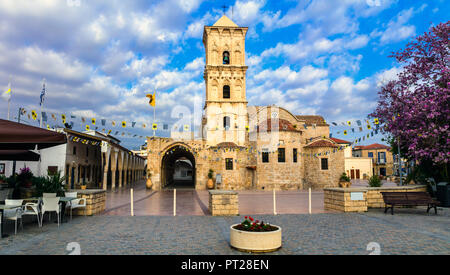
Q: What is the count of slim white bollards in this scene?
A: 4